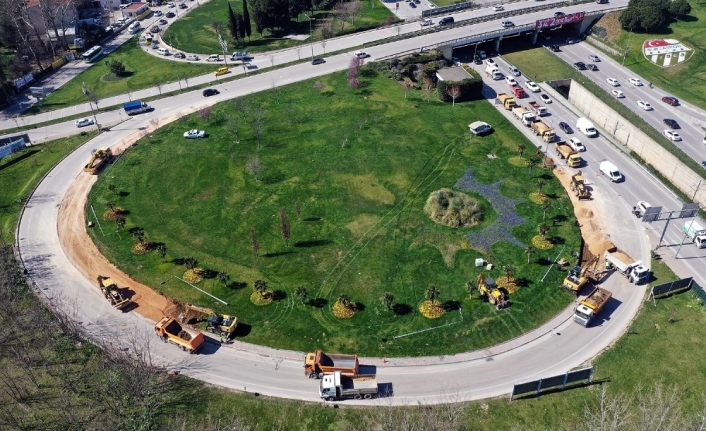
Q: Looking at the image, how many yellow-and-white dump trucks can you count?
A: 1